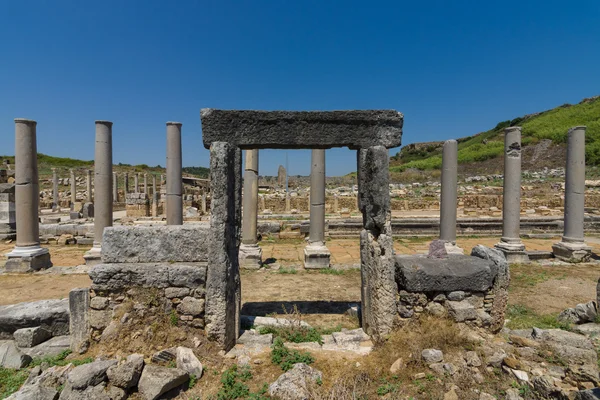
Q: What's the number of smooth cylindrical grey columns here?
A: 8